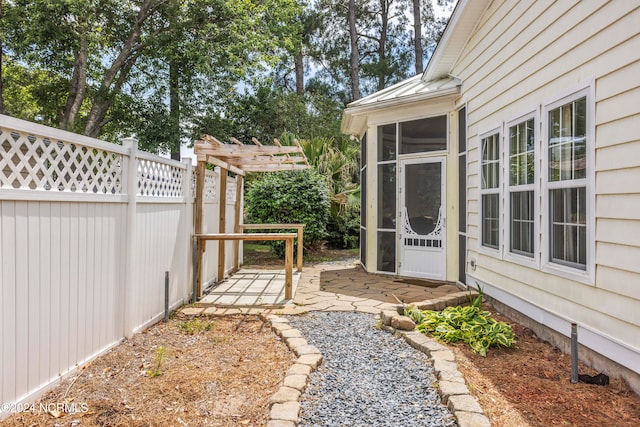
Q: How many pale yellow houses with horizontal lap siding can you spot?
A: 1